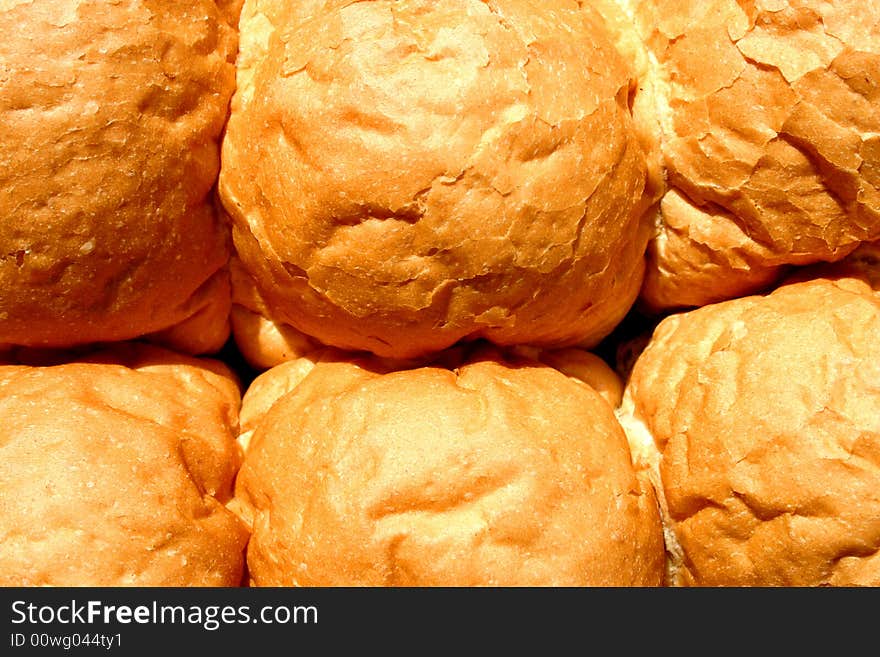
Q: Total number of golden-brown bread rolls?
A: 6